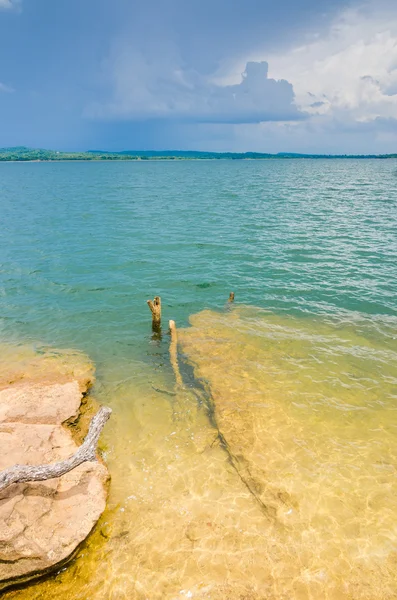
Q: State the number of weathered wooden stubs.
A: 3